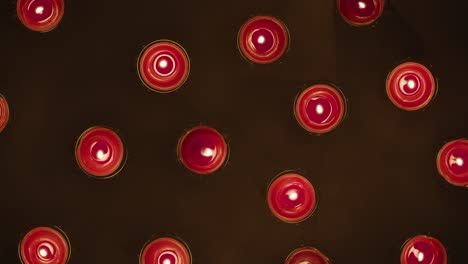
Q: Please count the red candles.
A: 15